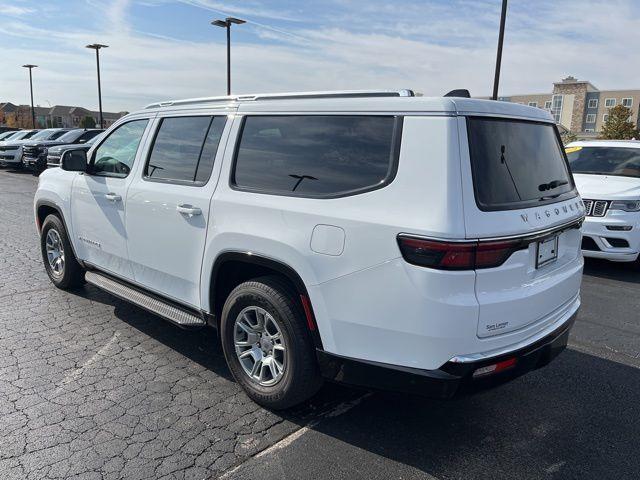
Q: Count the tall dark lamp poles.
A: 4